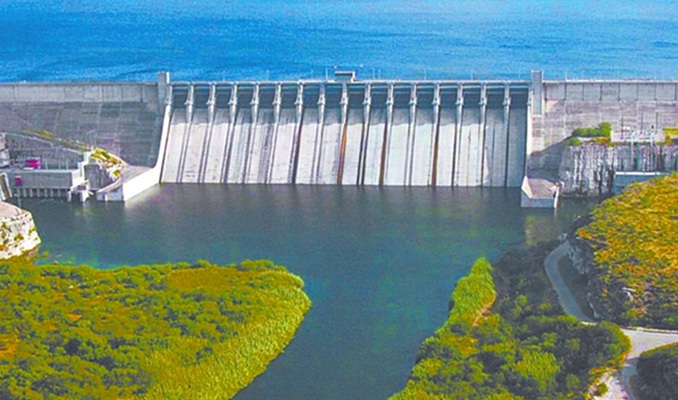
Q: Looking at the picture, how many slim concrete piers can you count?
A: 15